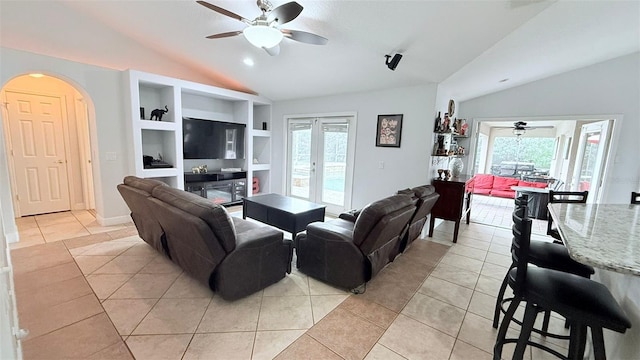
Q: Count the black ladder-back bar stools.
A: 4